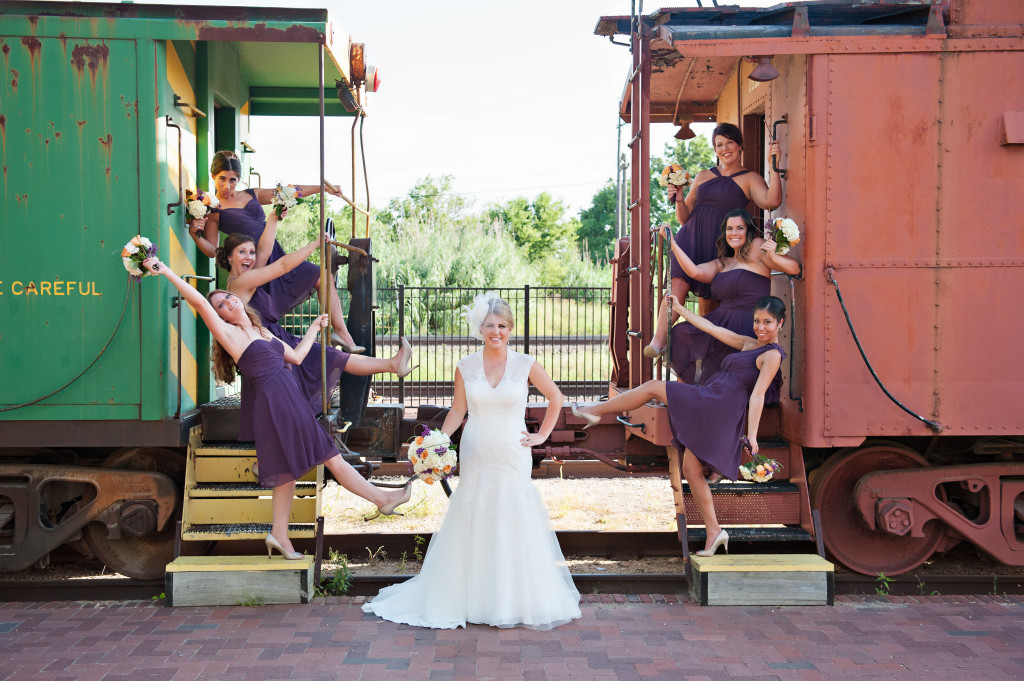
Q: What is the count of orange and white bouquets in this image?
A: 7